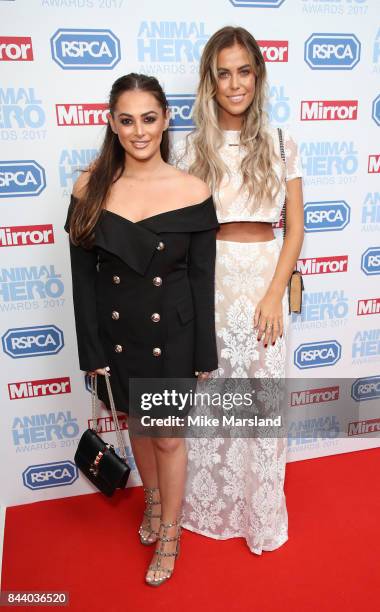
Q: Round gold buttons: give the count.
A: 7